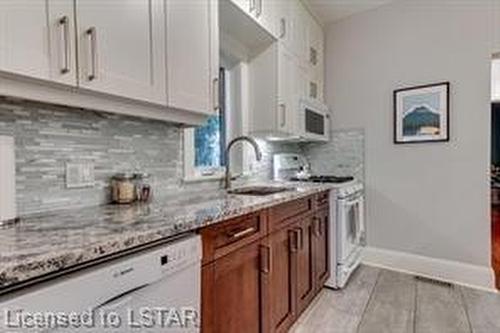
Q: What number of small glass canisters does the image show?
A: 2